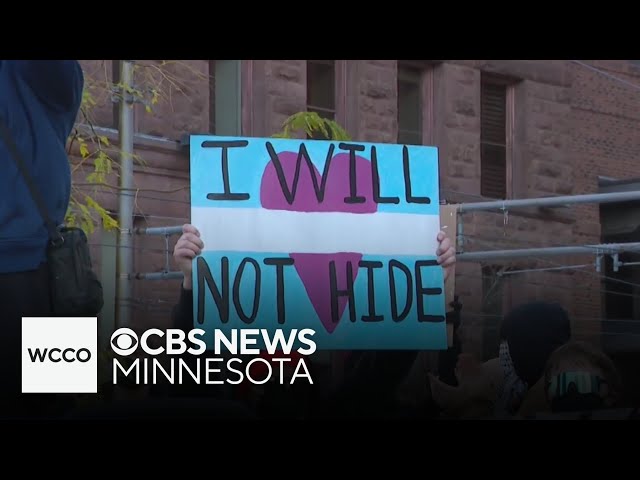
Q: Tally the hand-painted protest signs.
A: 1